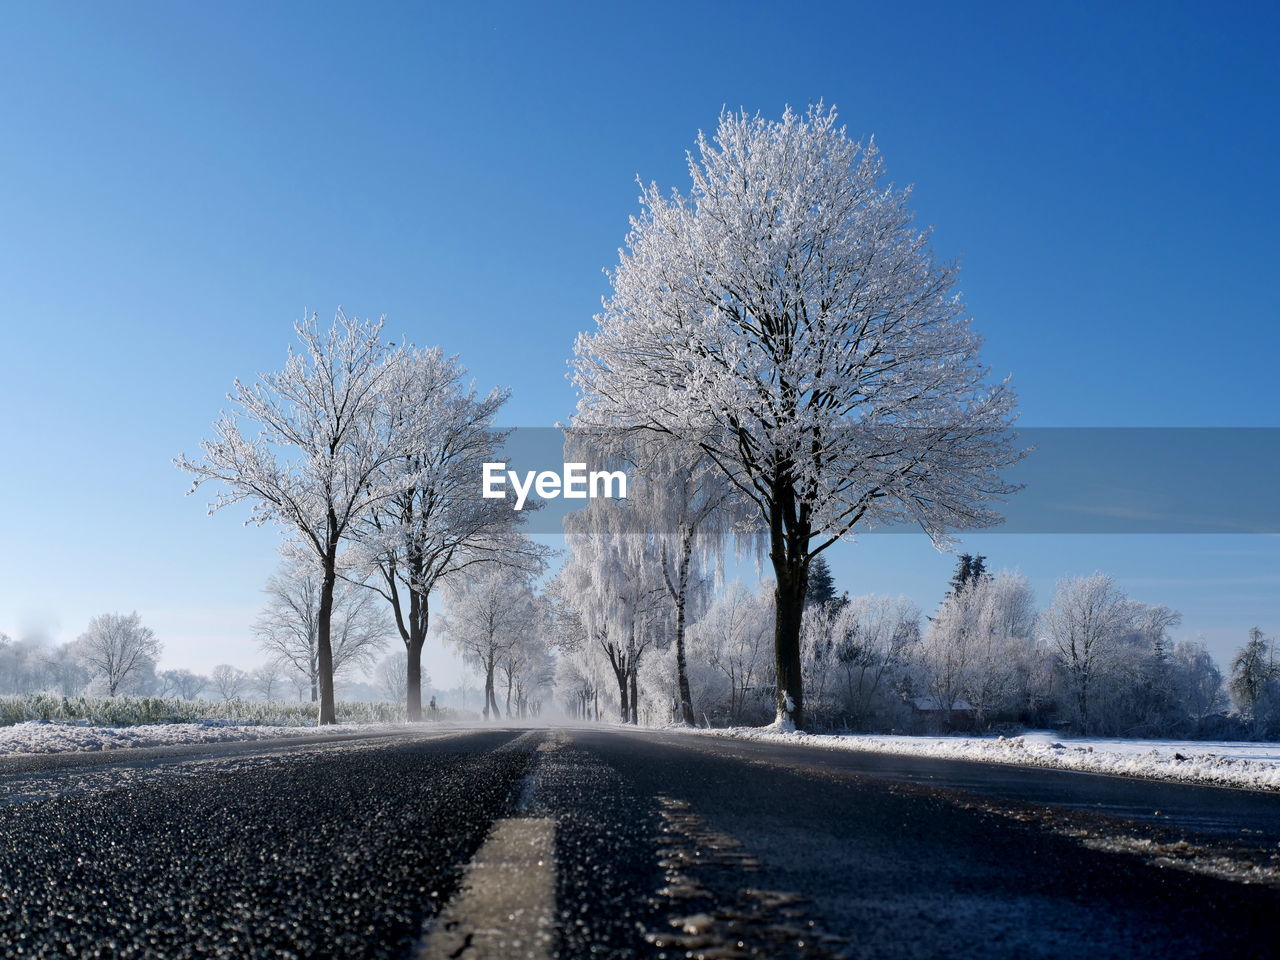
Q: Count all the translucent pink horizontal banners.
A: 0